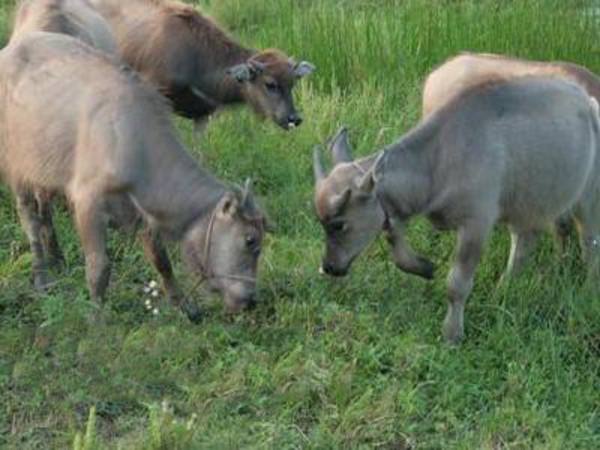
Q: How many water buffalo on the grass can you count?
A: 5